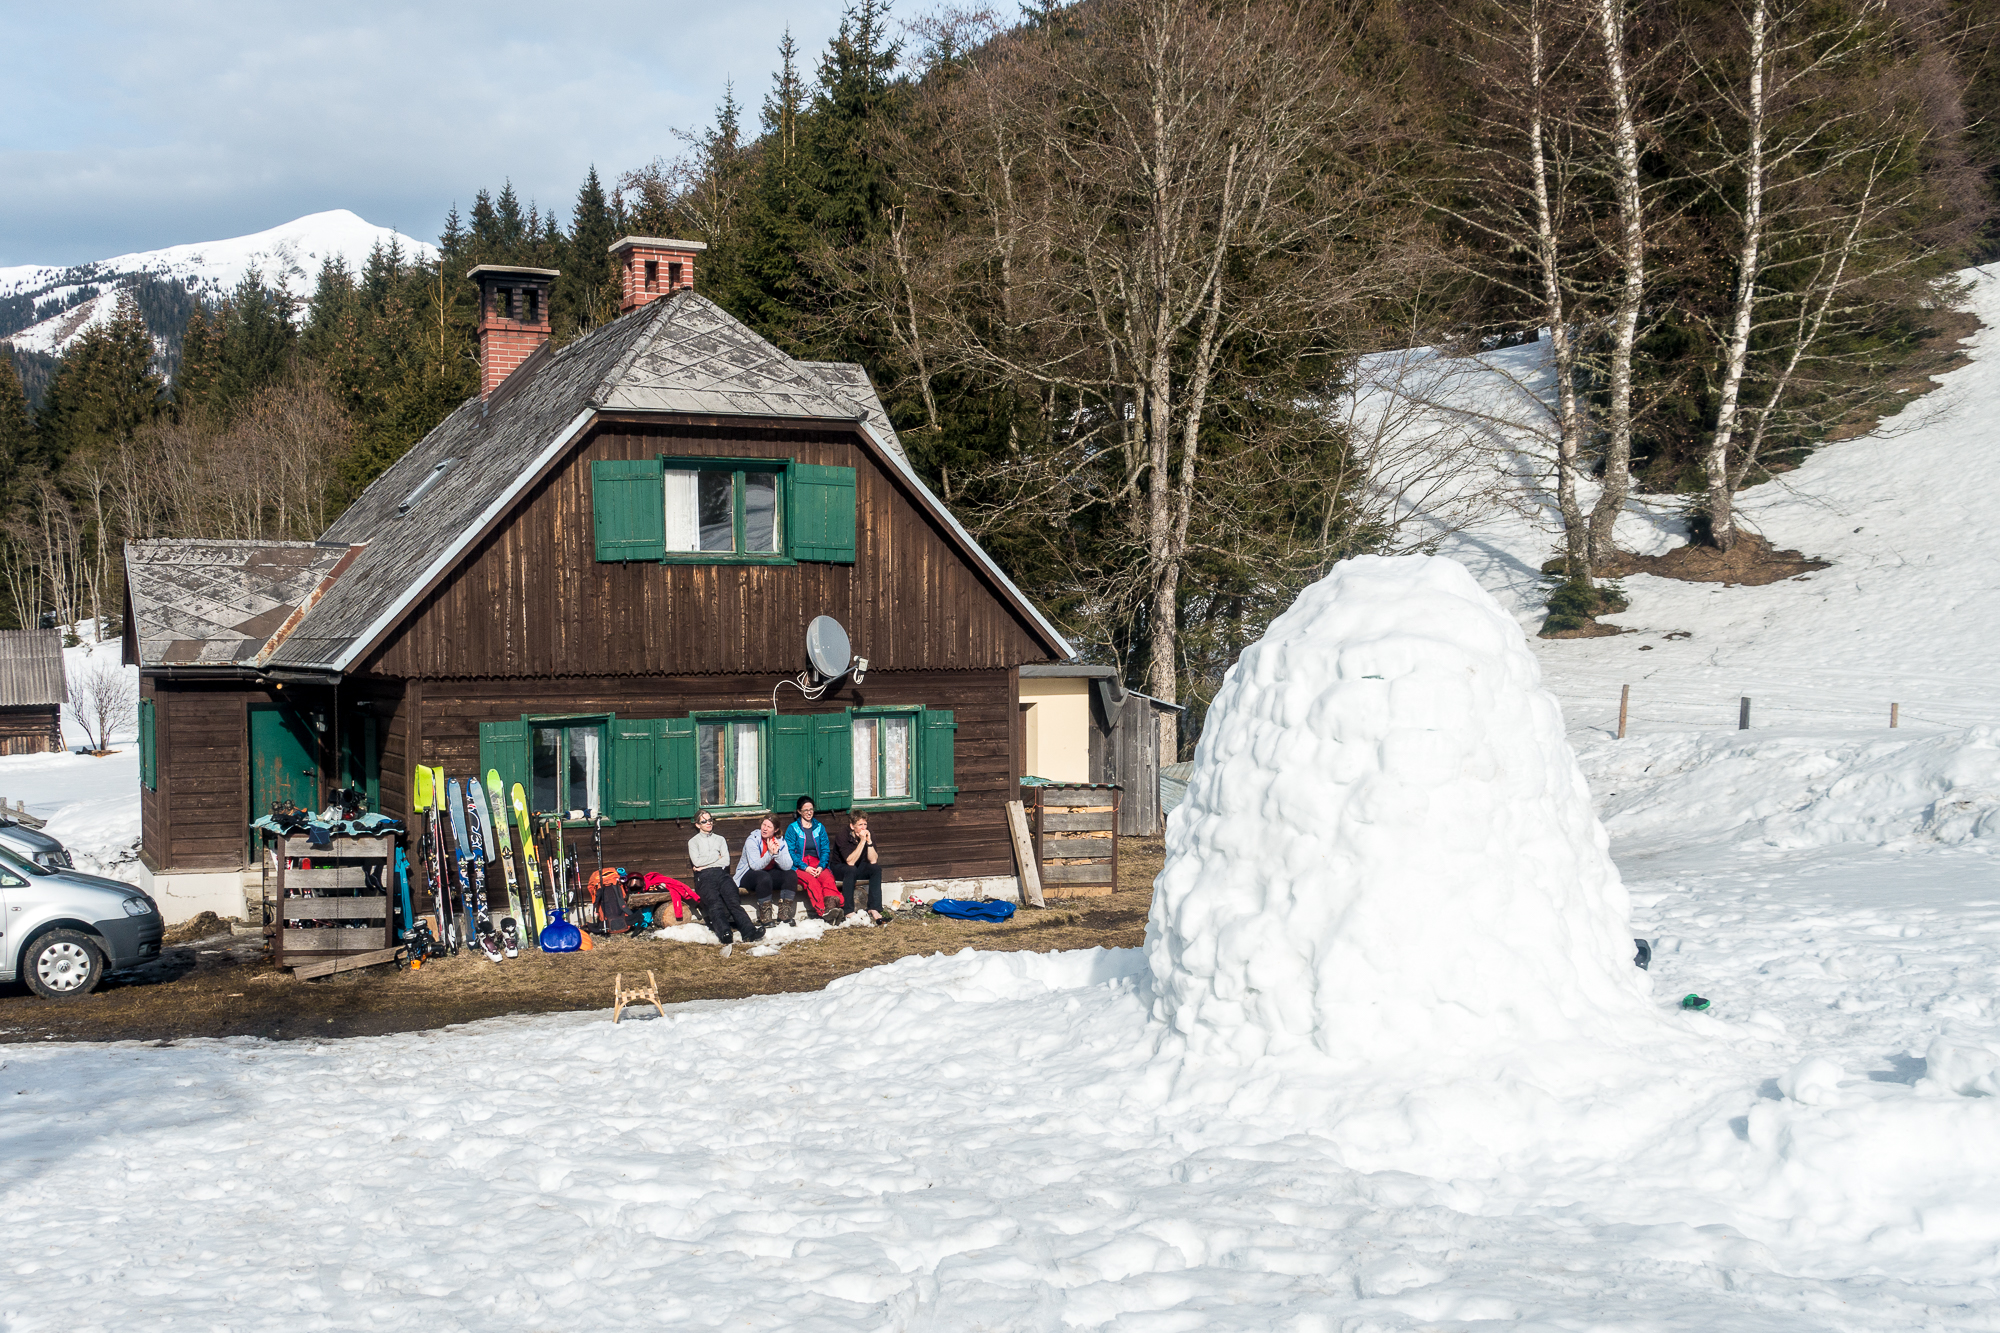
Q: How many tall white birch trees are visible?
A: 3